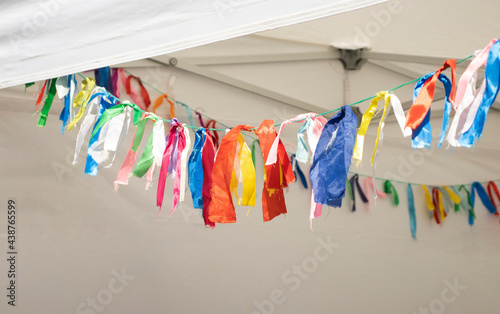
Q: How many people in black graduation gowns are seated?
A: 0